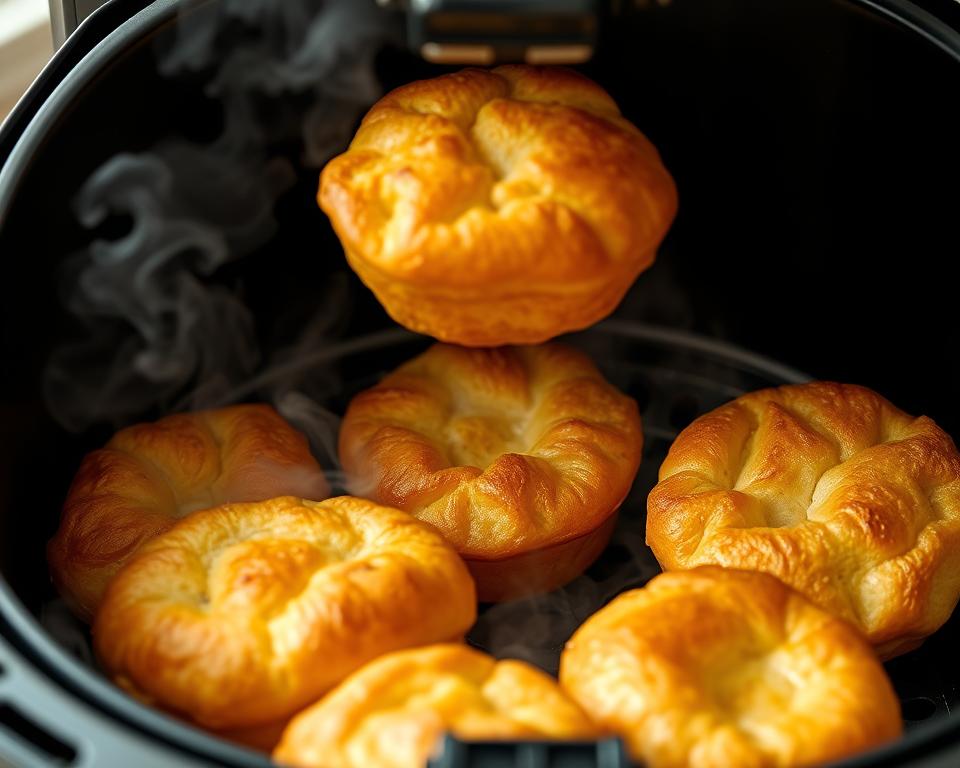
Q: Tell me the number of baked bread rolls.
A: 7